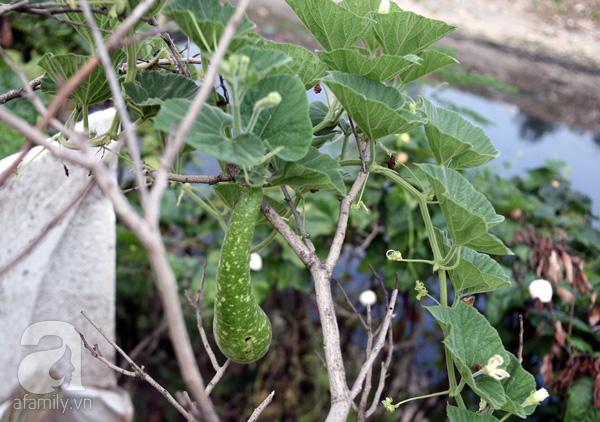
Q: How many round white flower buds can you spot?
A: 3